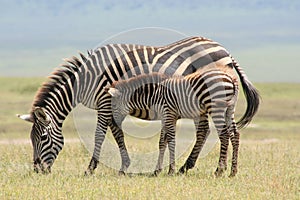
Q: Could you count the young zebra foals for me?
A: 1